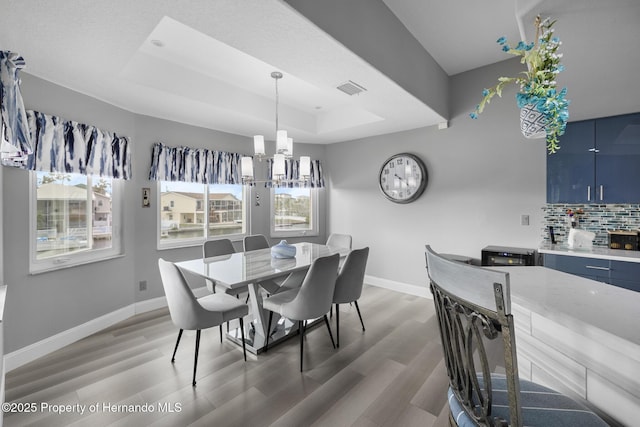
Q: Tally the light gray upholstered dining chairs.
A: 6